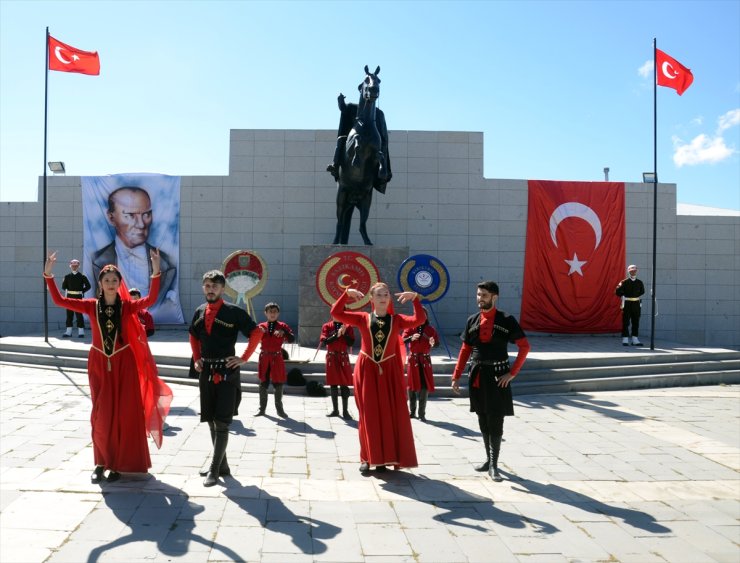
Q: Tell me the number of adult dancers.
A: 4